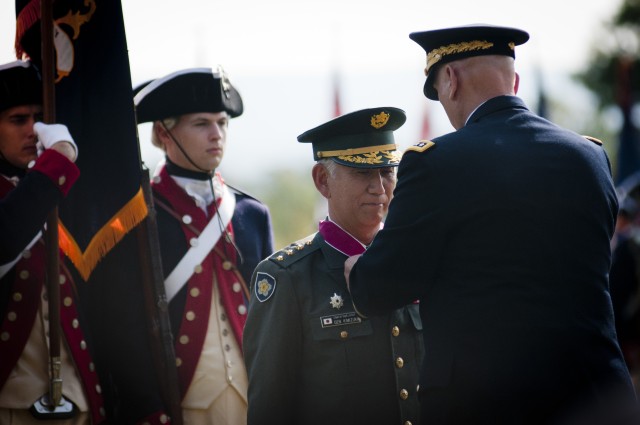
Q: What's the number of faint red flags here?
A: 2